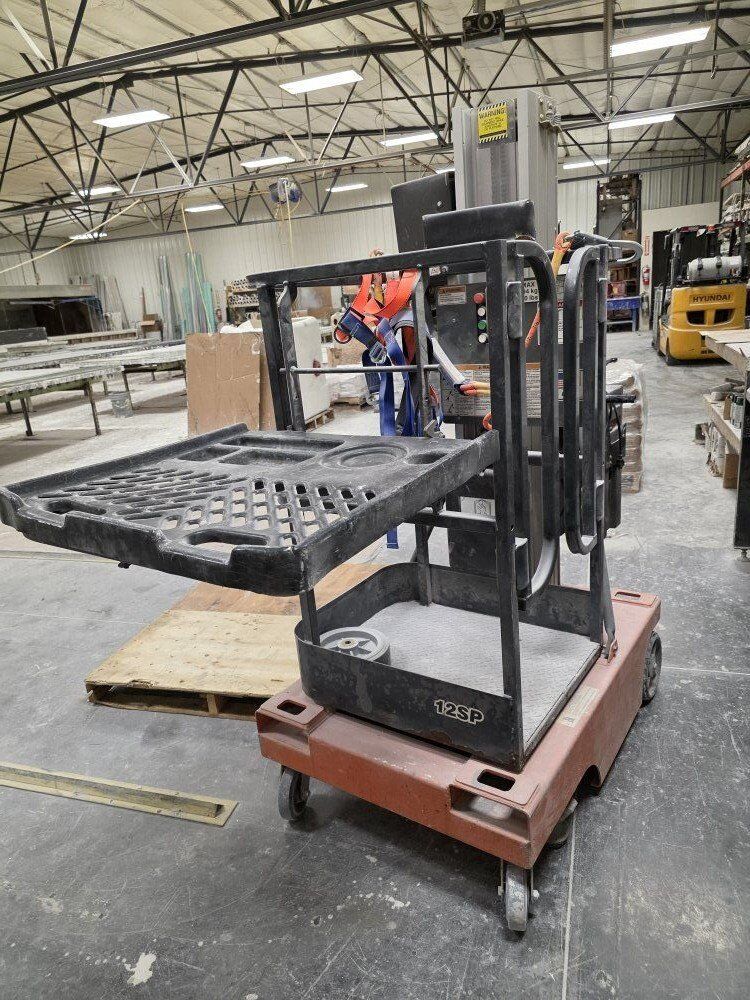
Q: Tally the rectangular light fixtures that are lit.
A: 12